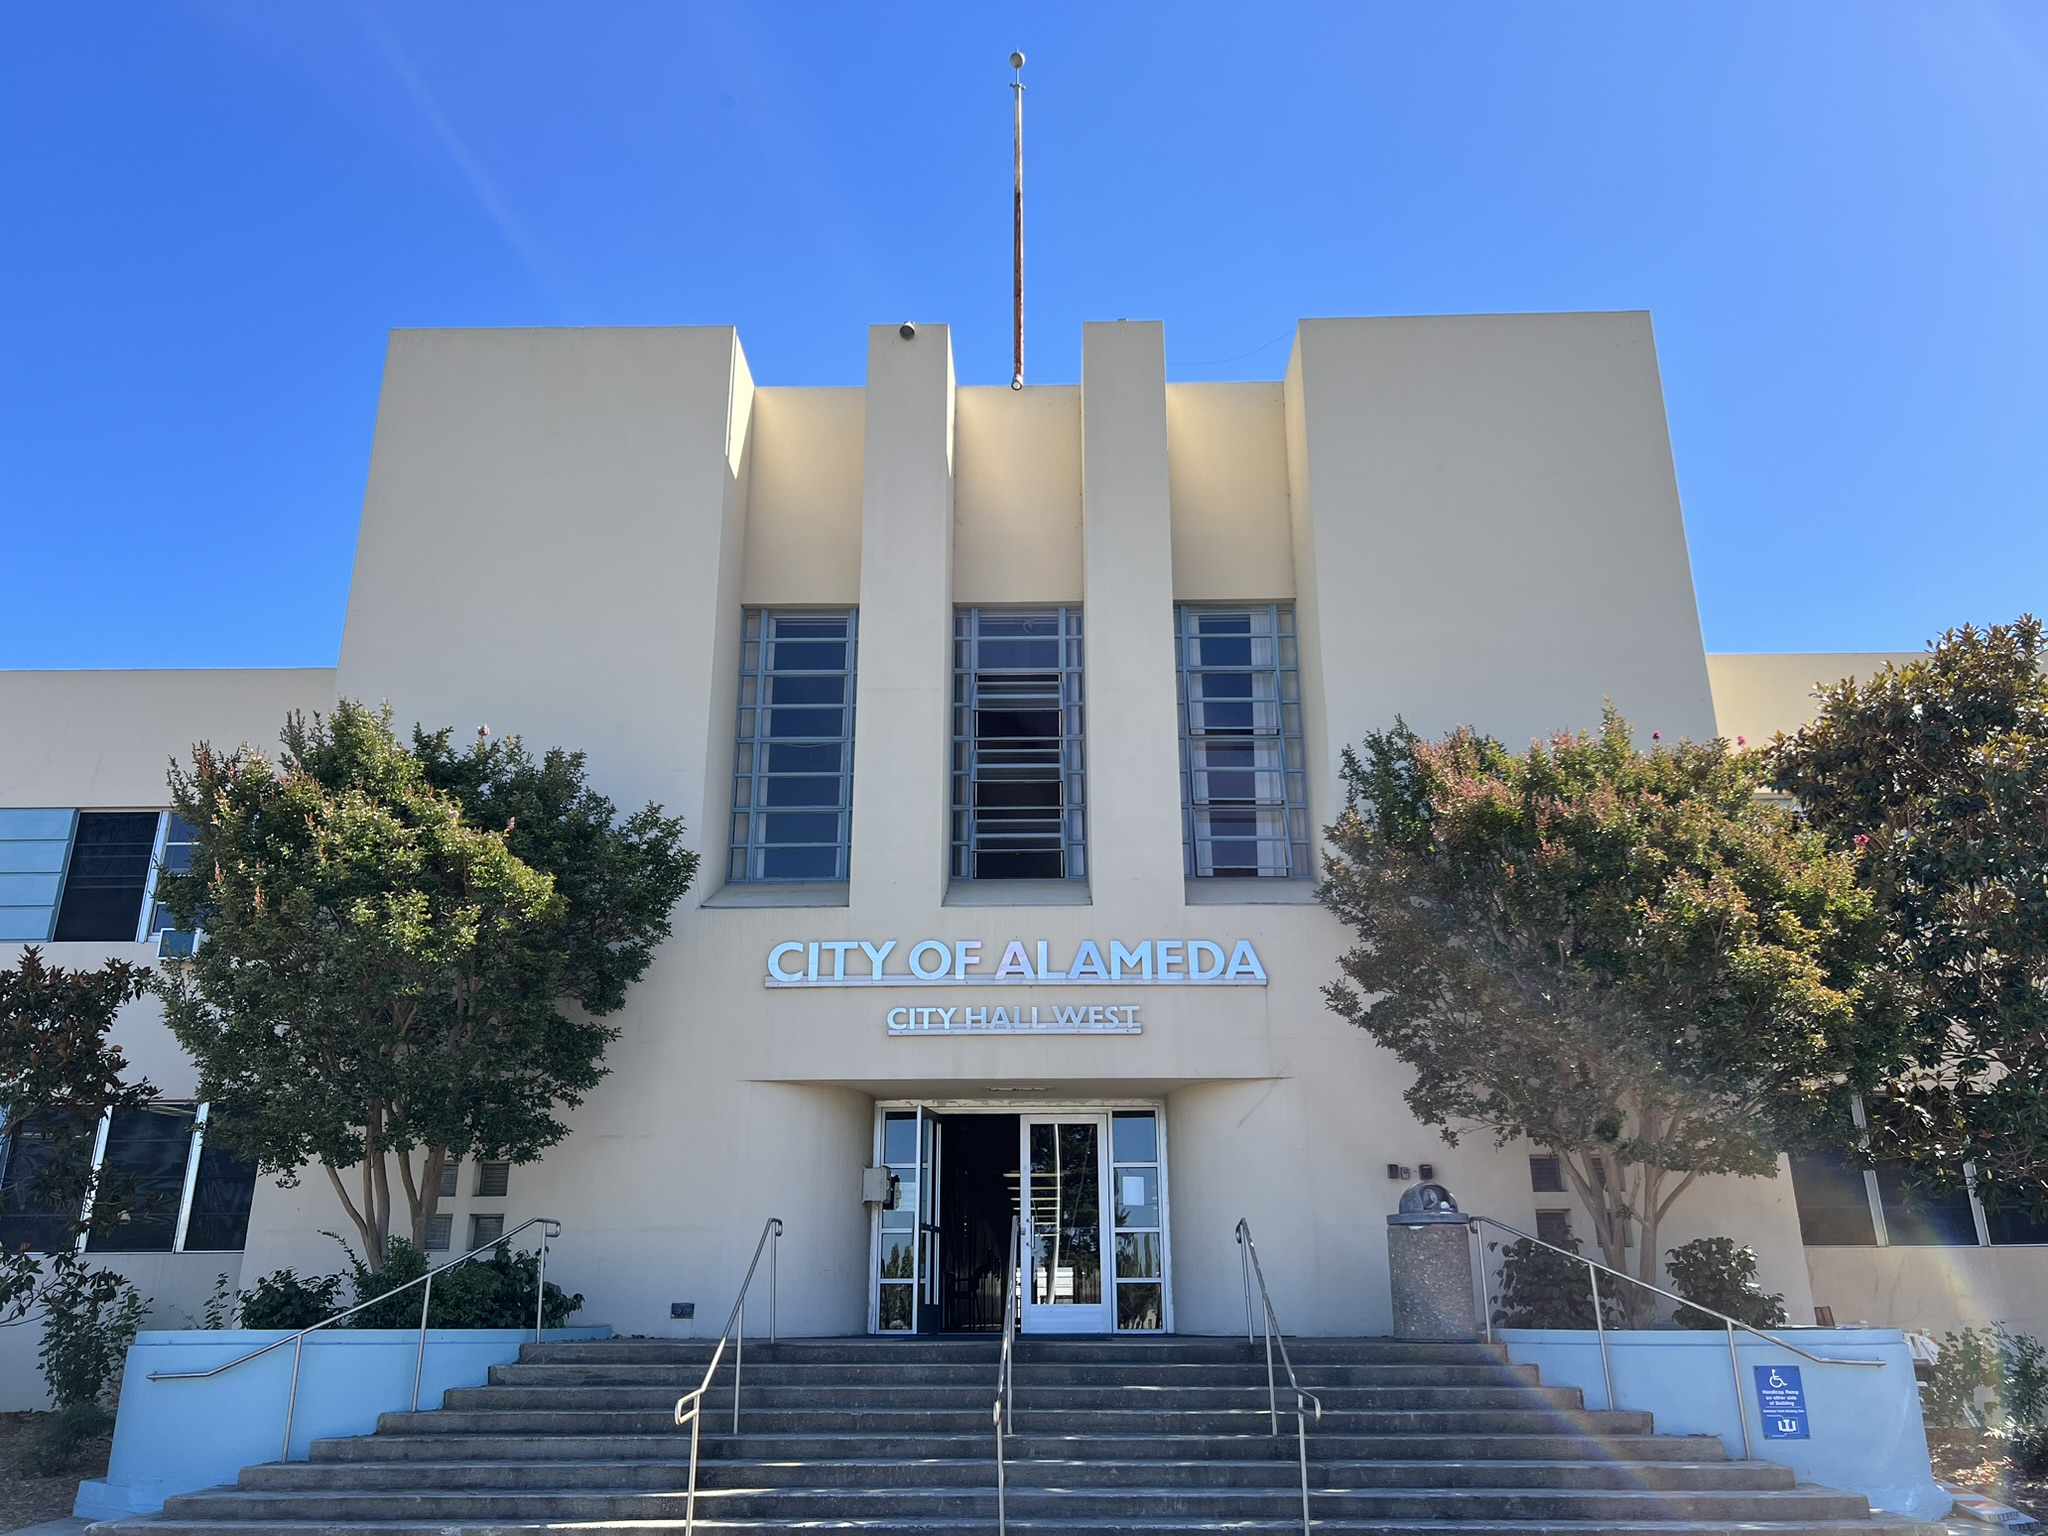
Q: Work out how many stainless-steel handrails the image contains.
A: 5